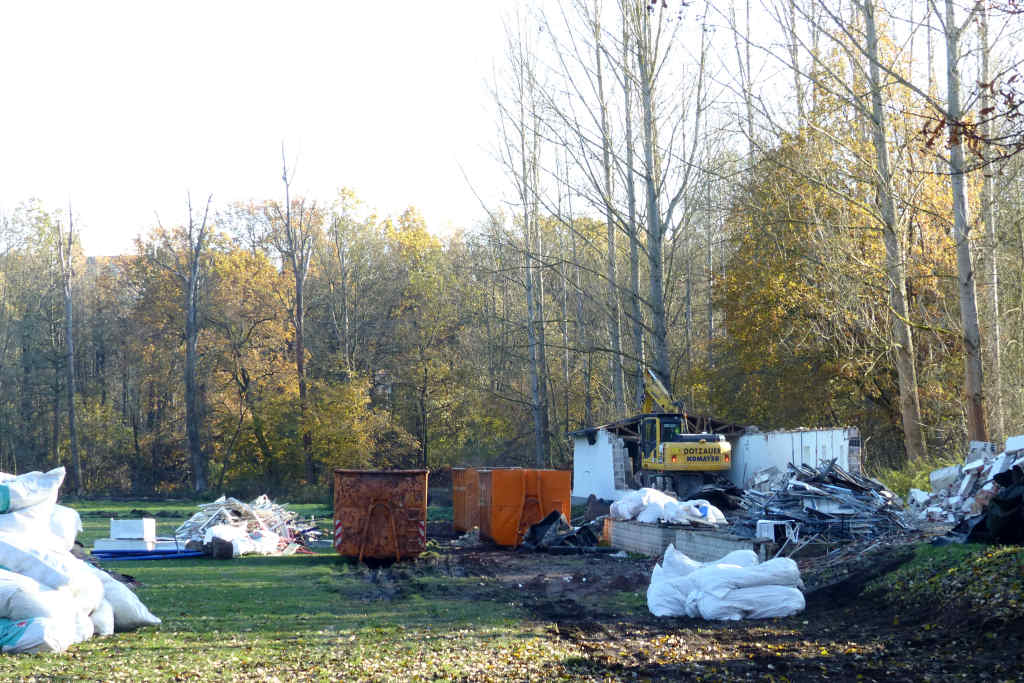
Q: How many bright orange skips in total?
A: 2